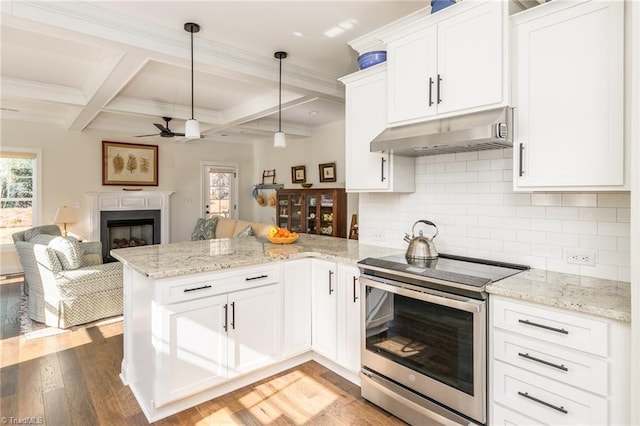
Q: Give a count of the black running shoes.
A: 0